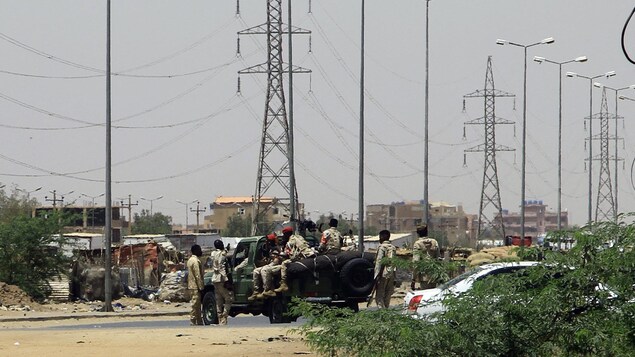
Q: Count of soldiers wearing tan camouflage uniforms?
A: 7